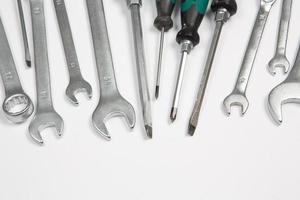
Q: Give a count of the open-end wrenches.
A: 6